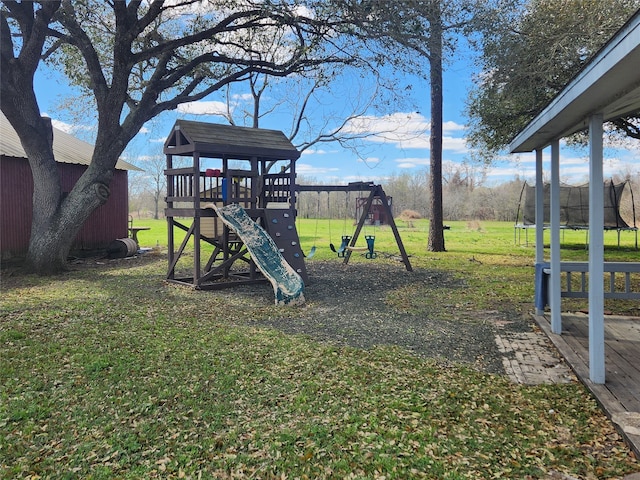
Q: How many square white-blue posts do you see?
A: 3